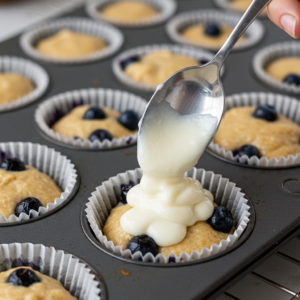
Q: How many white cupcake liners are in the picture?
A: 12